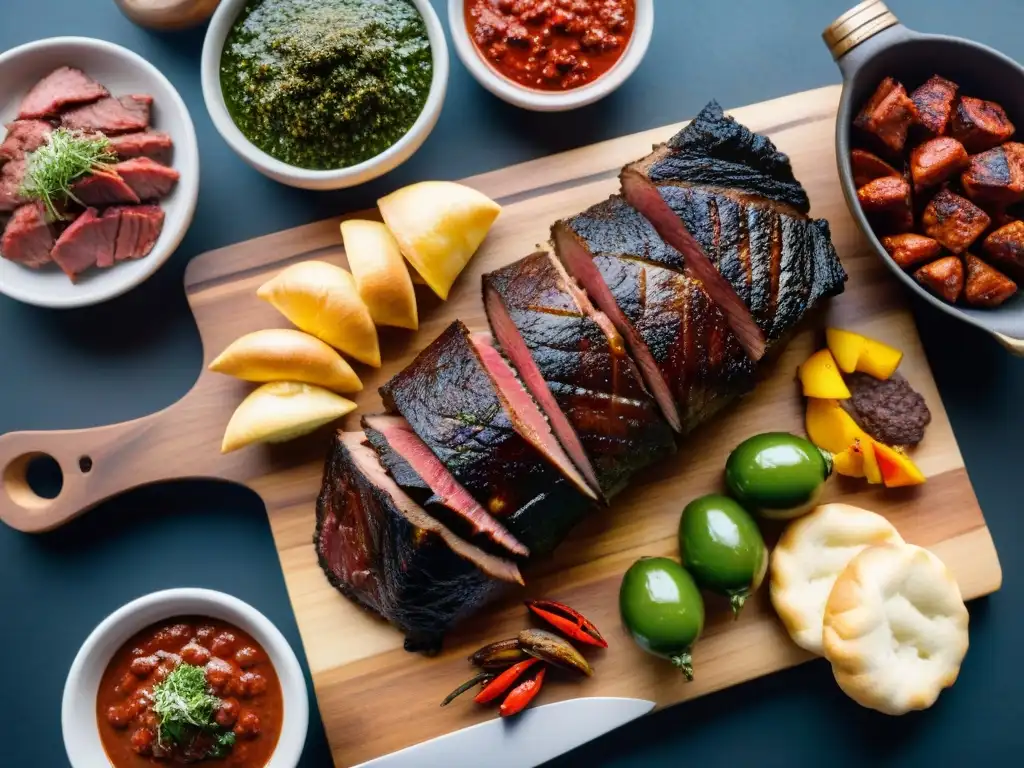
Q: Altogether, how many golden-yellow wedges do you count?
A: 5